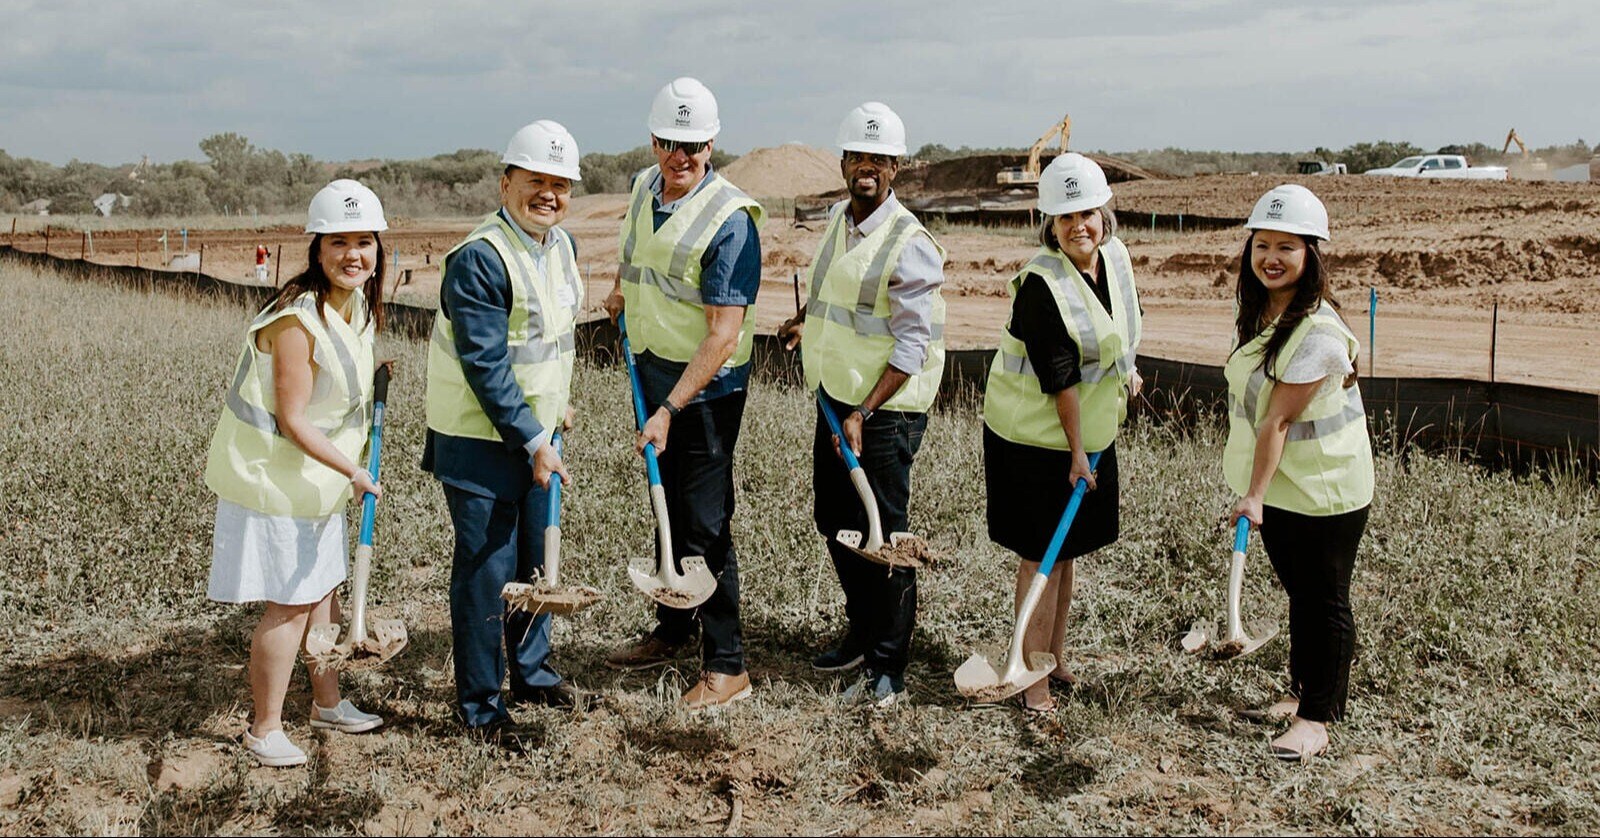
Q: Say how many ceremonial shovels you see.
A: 6